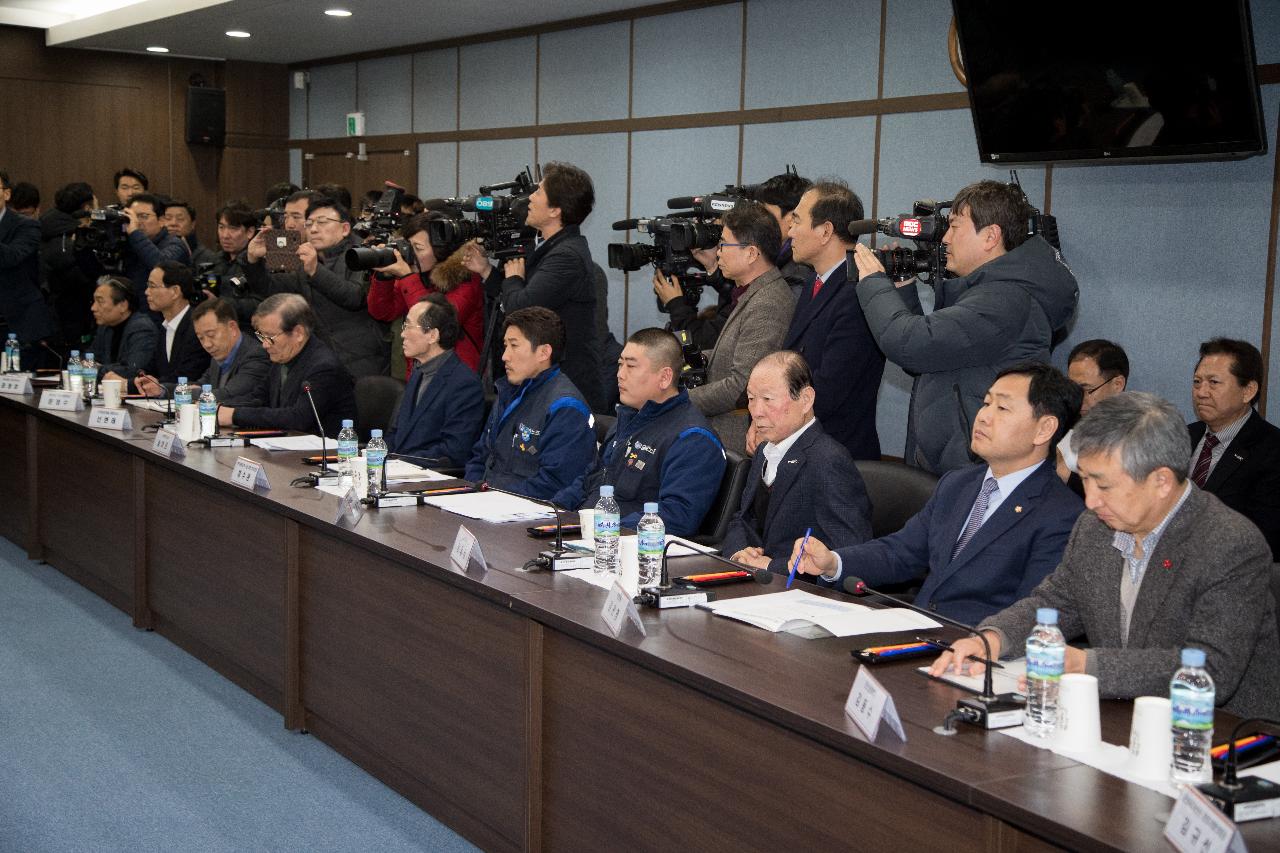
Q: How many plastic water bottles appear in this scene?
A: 11